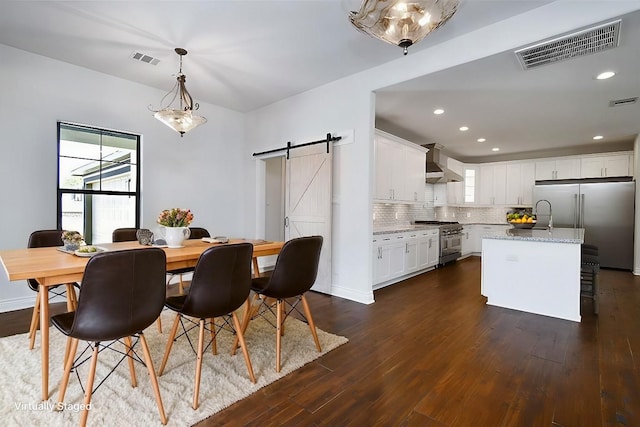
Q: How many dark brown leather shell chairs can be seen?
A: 6